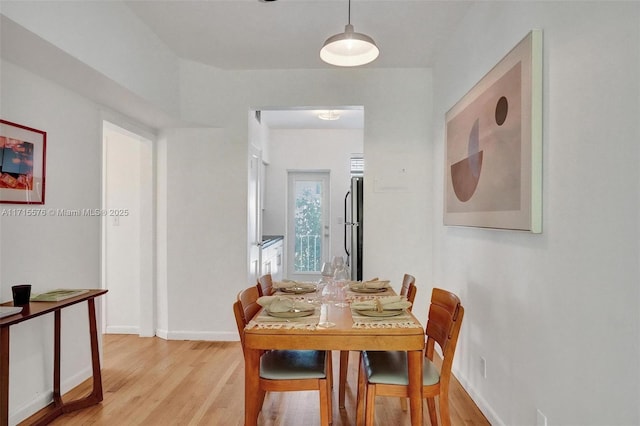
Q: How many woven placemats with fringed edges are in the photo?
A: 4